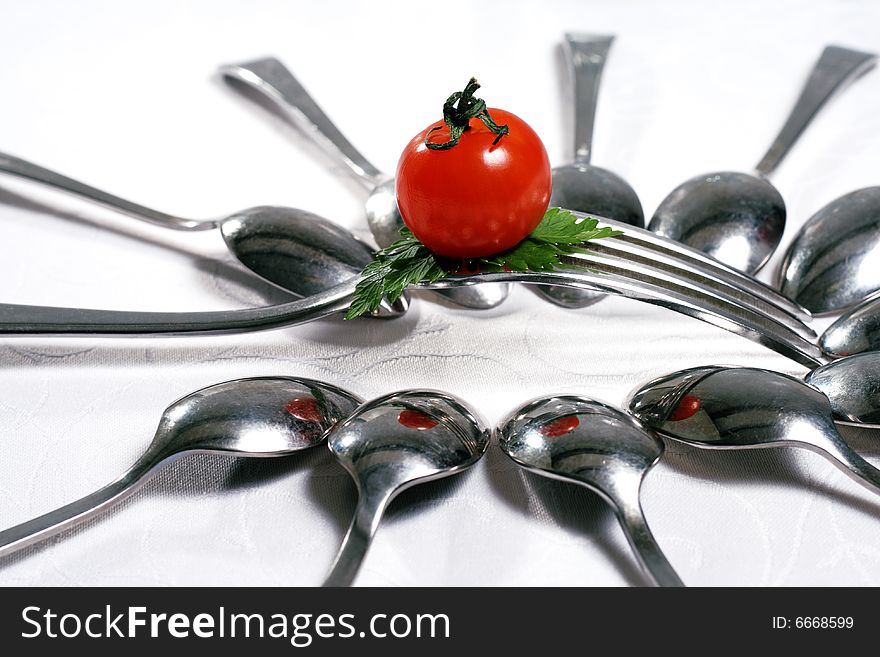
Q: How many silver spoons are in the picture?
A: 11